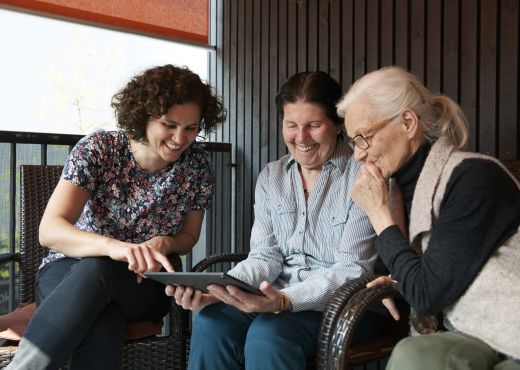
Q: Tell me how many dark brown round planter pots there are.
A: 0